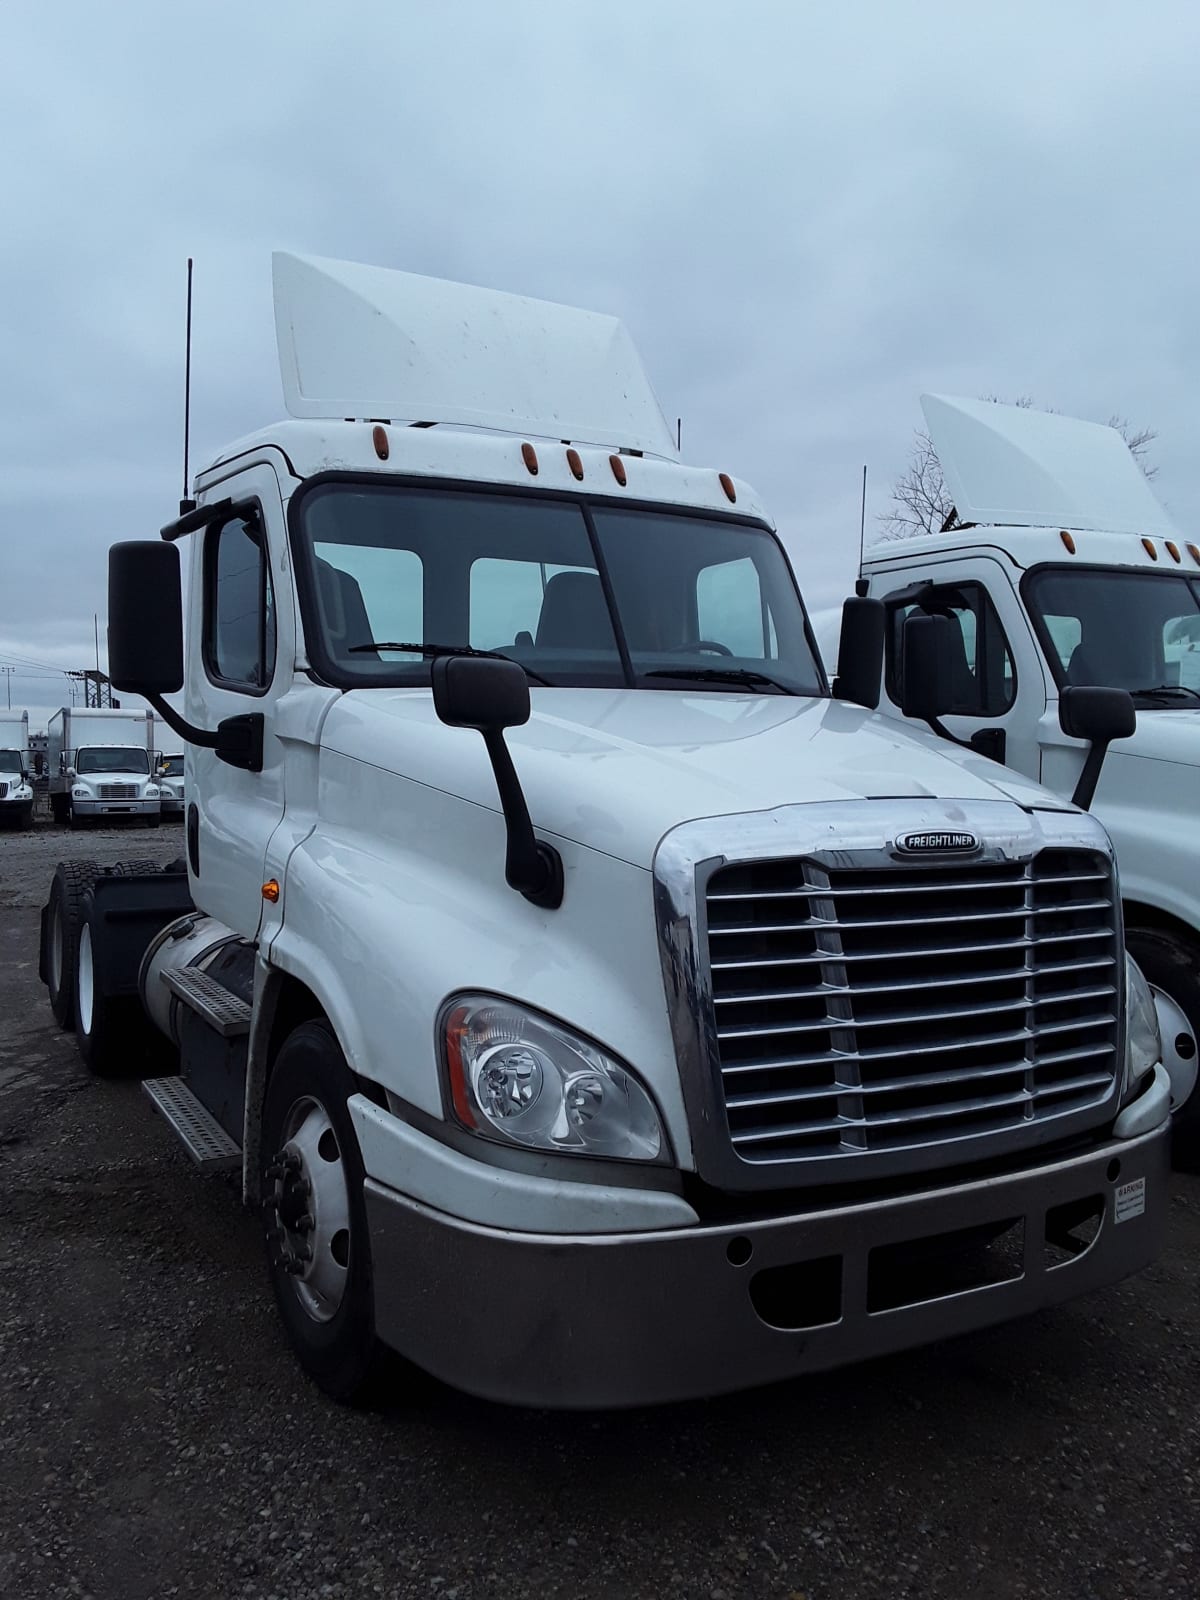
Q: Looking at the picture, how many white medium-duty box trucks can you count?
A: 3